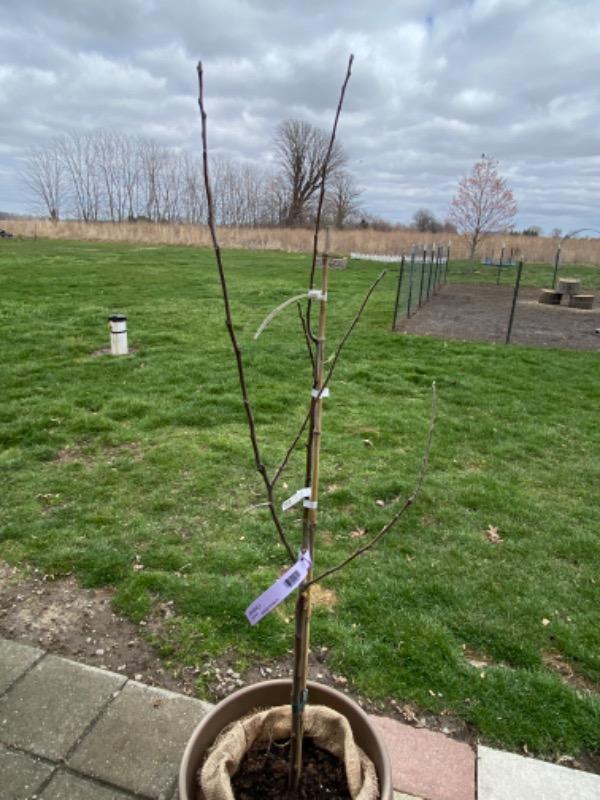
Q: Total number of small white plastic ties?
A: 3